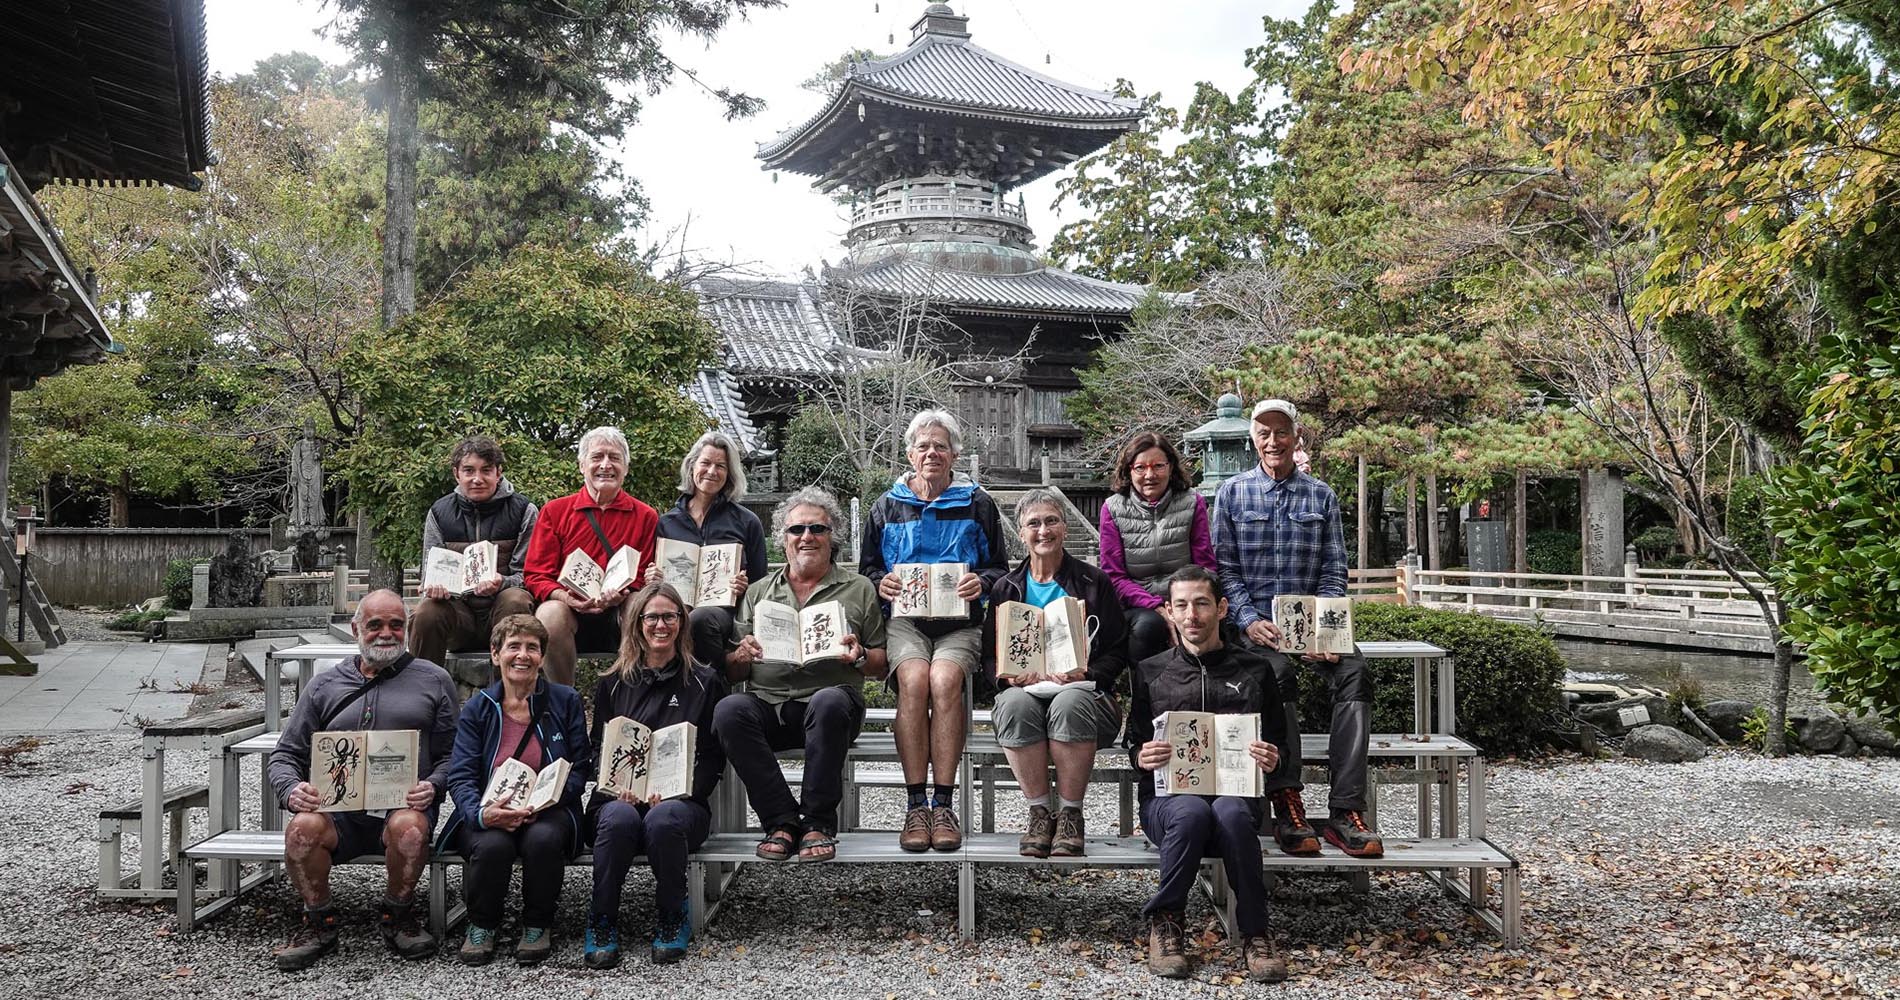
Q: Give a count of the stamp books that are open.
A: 11